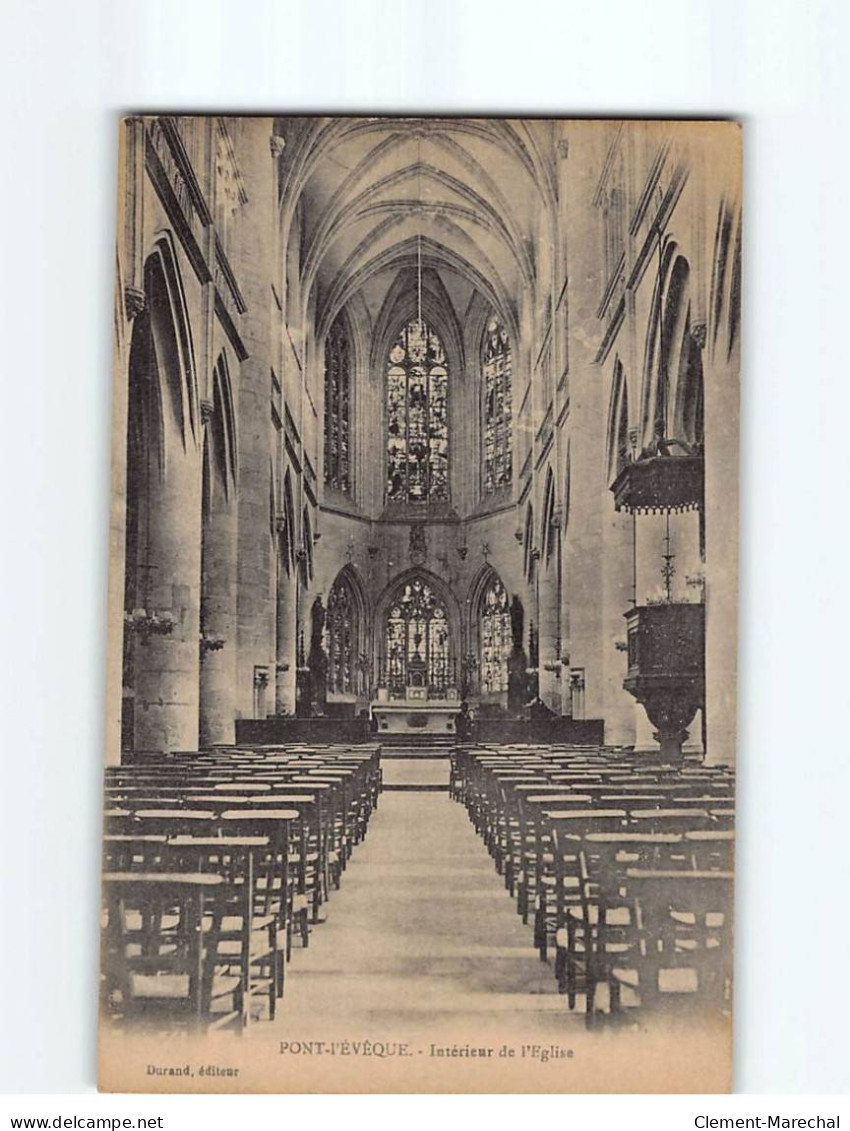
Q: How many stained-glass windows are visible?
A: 6